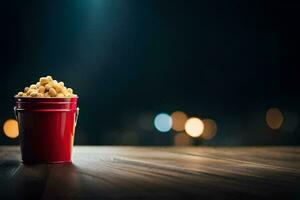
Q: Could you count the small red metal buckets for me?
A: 1